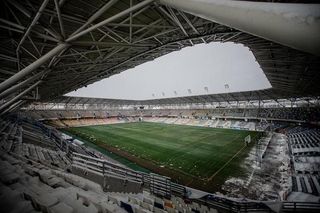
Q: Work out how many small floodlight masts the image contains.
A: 6